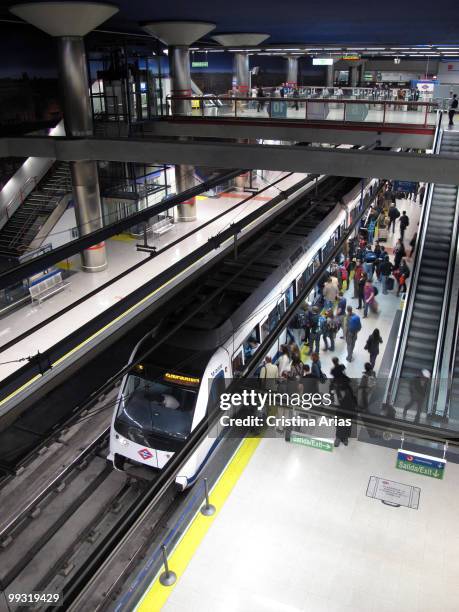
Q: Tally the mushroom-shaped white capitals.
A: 3